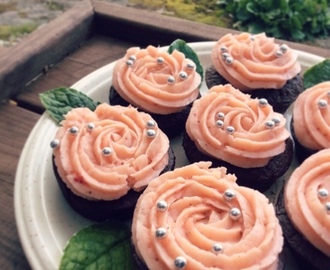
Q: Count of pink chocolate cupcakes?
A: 7